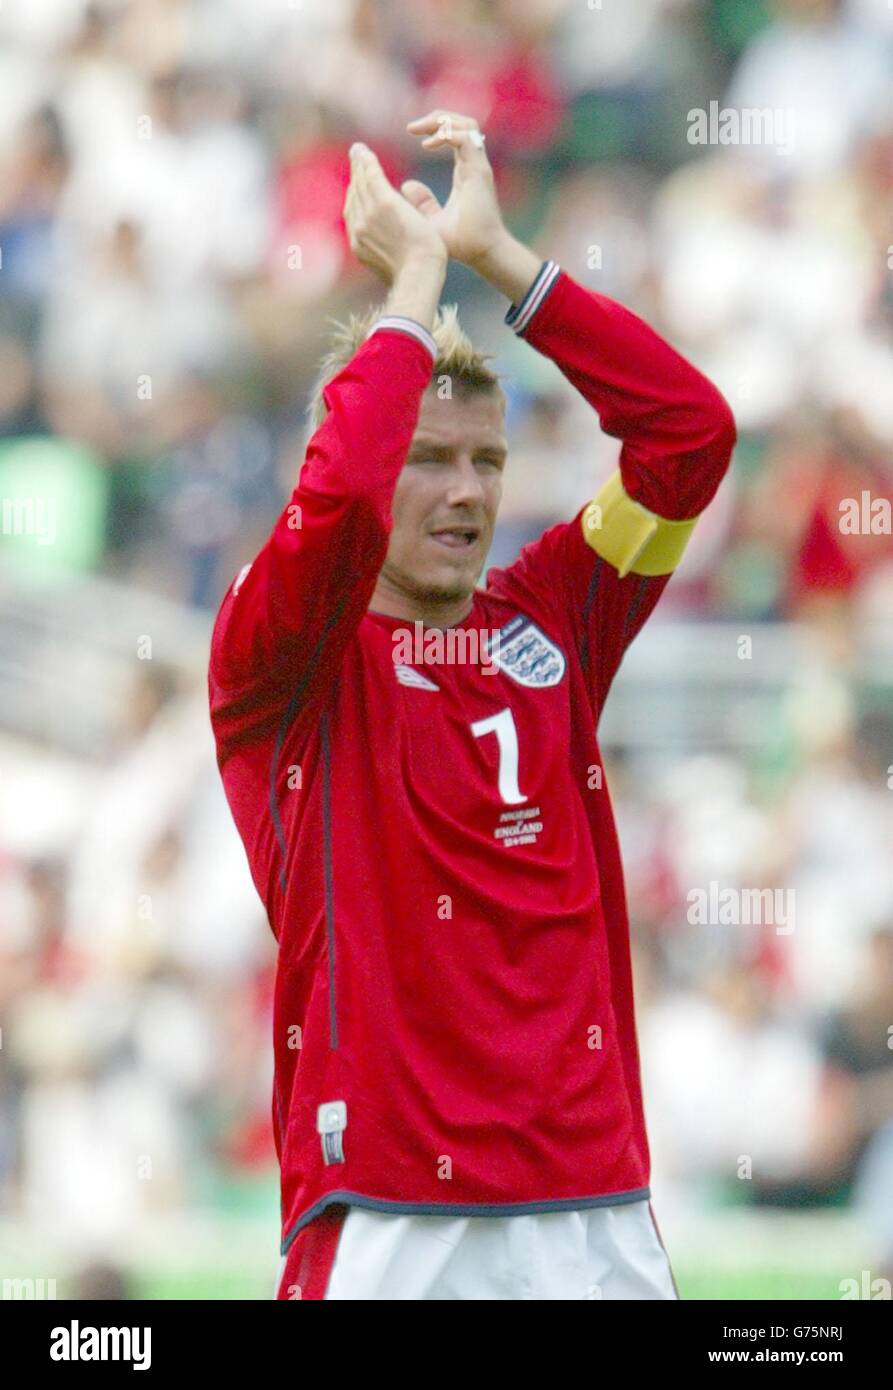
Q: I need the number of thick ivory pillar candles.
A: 0